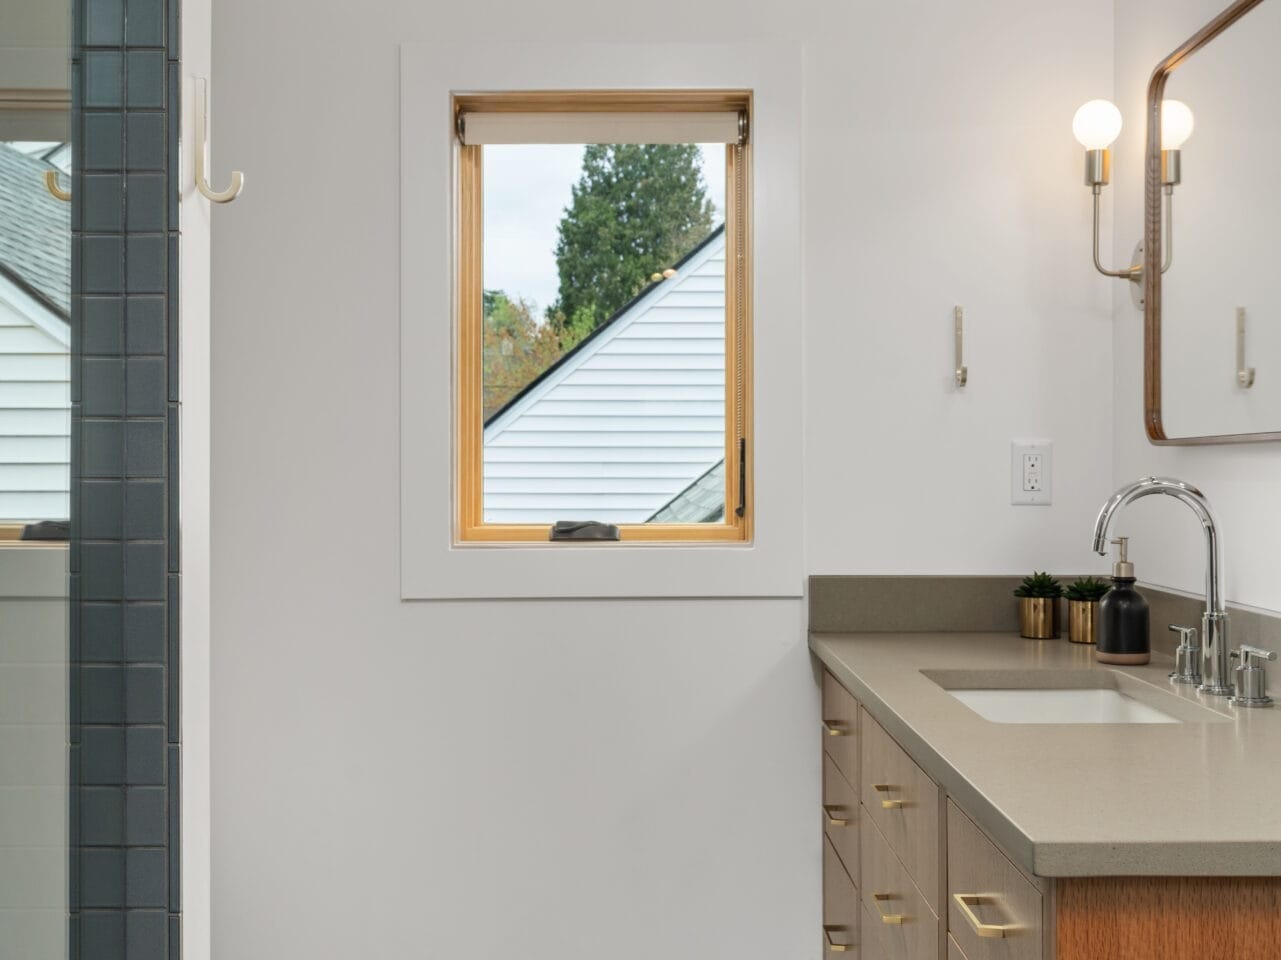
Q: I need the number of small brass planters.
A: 2